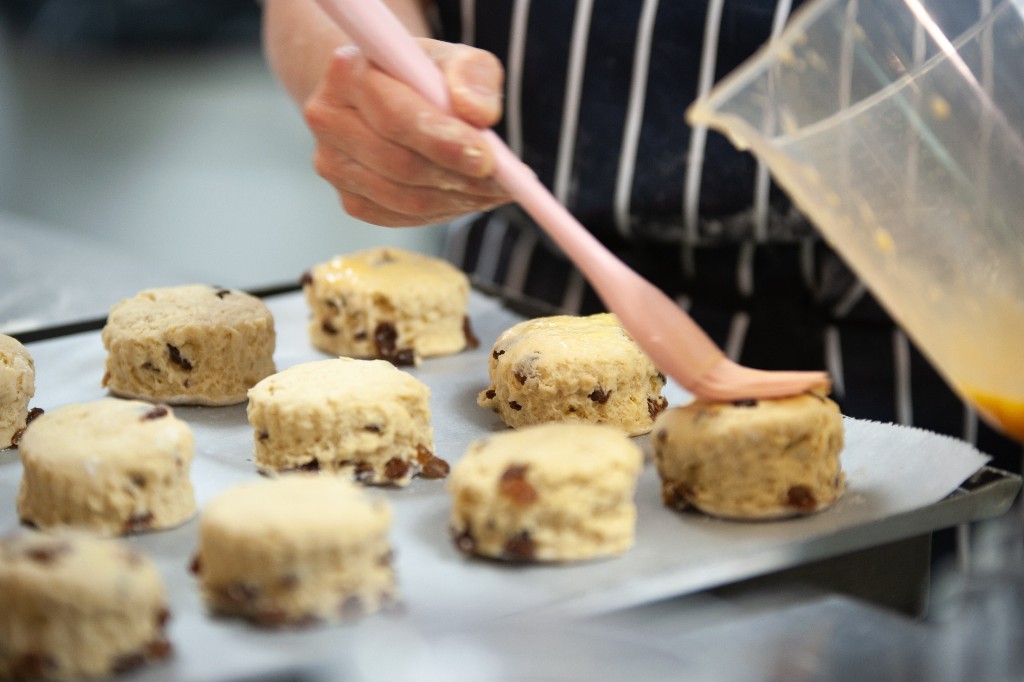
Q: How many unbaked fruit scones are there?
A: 10